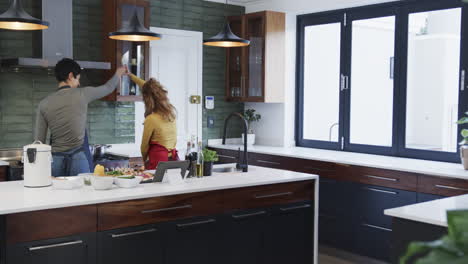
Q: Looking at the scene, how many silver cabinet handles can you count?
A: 13